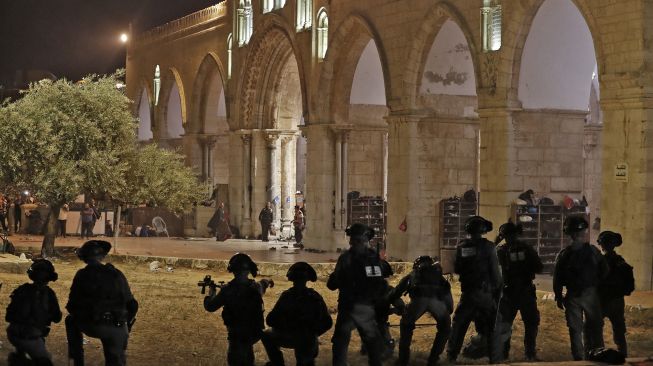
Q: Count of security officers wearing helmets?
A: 10